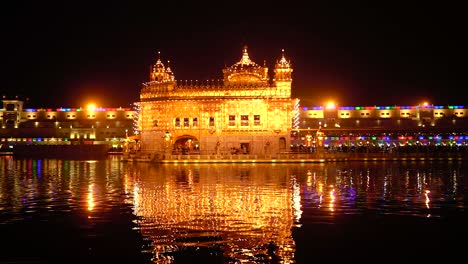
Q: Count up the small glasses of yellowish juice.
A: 0